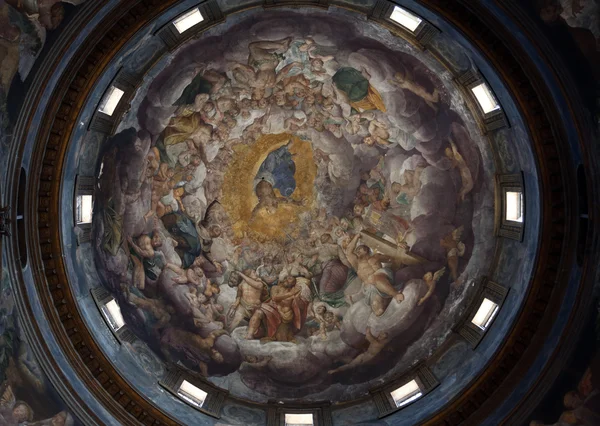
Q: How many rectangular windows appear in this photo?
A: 11